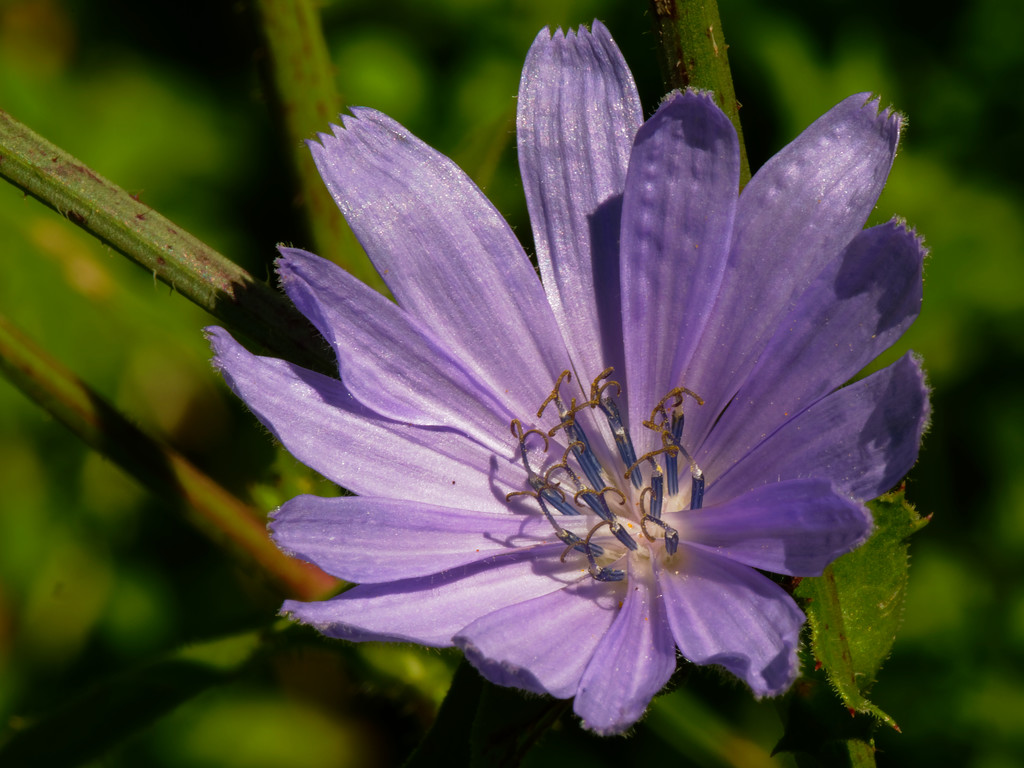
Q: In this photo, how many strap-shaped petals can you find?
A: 14